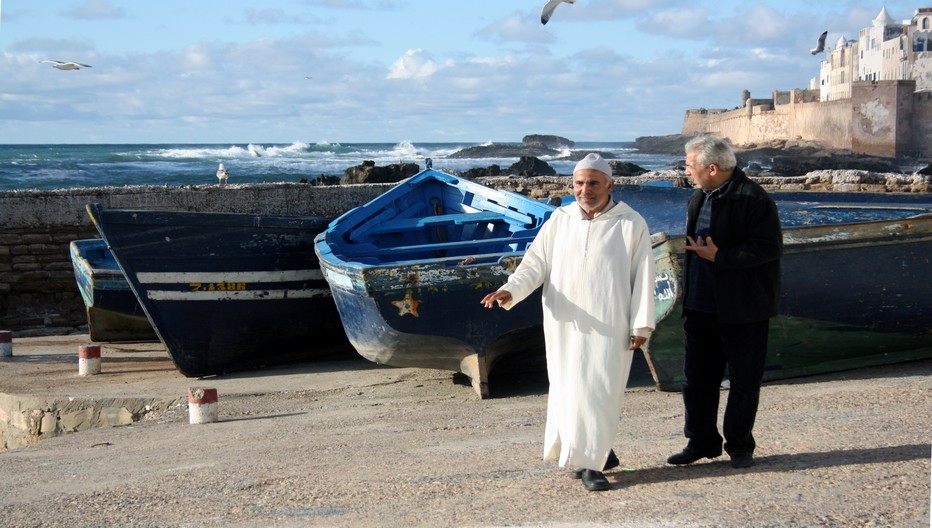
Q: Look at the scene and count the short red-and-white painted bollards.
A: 3